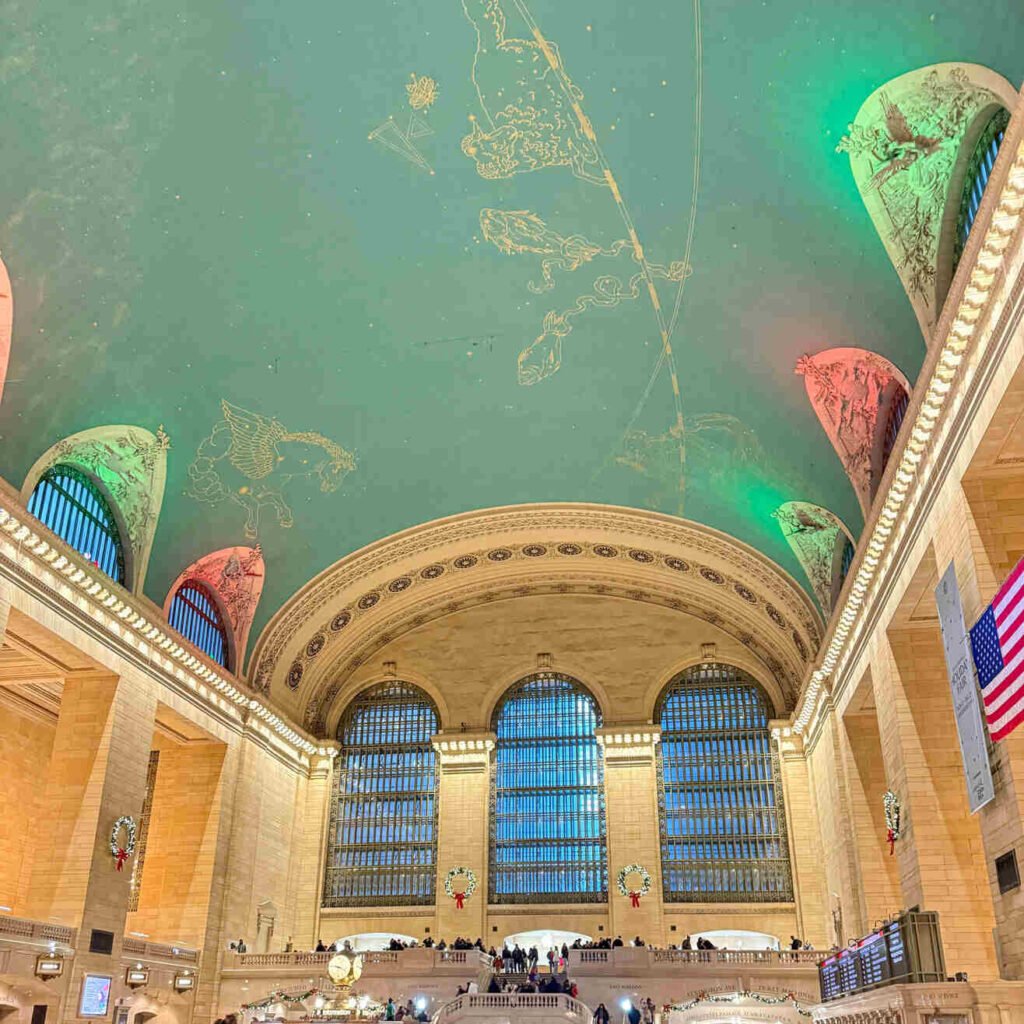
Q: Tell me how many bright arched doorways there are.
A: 3